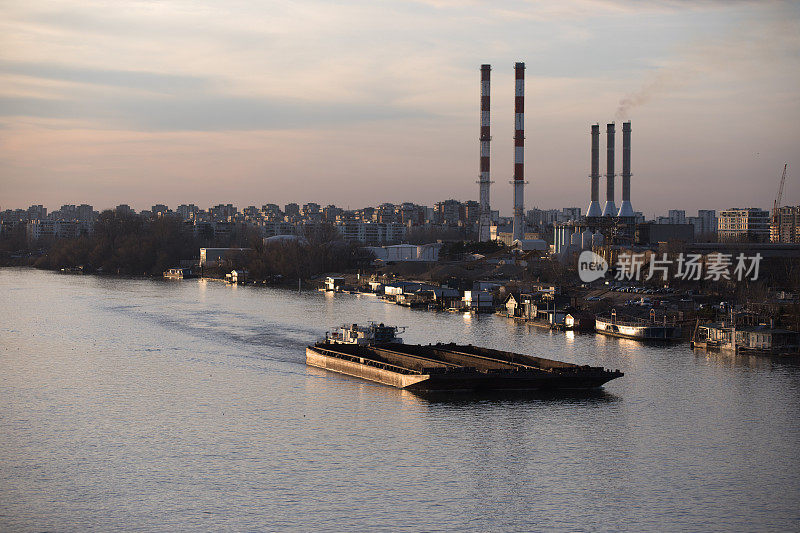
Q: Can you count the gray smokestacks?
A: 3